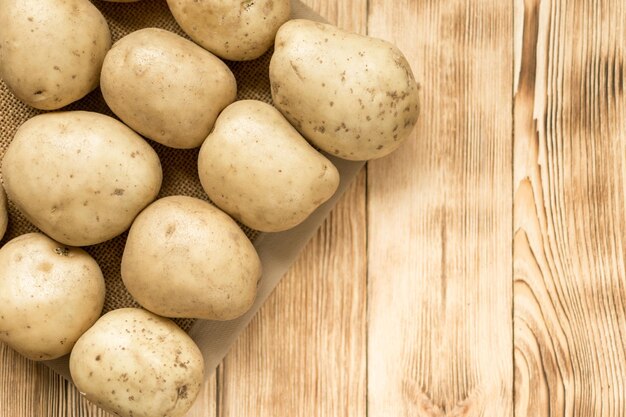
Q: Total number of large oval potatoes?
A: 9